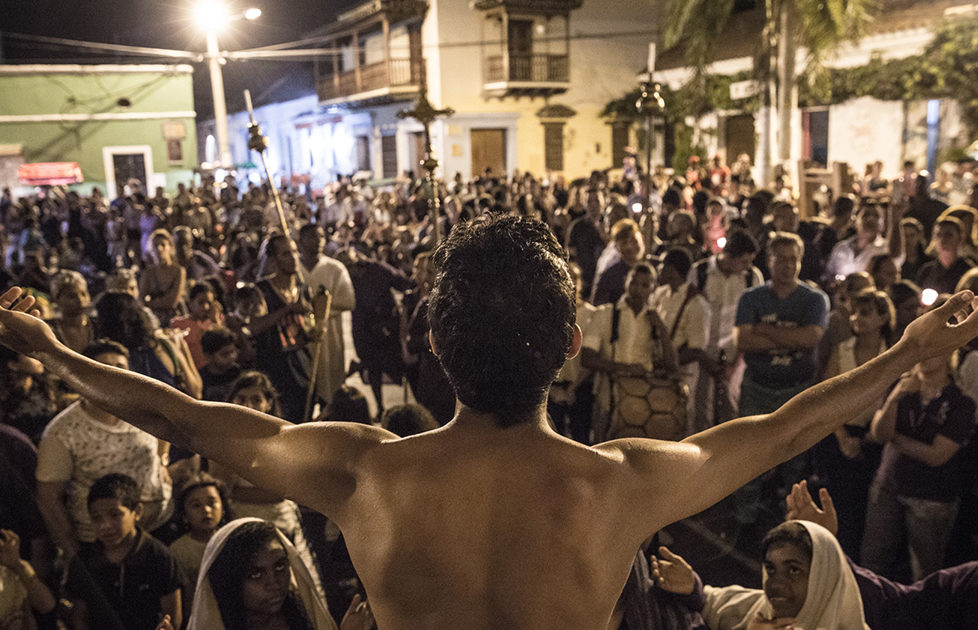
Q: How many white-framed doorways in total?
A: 2